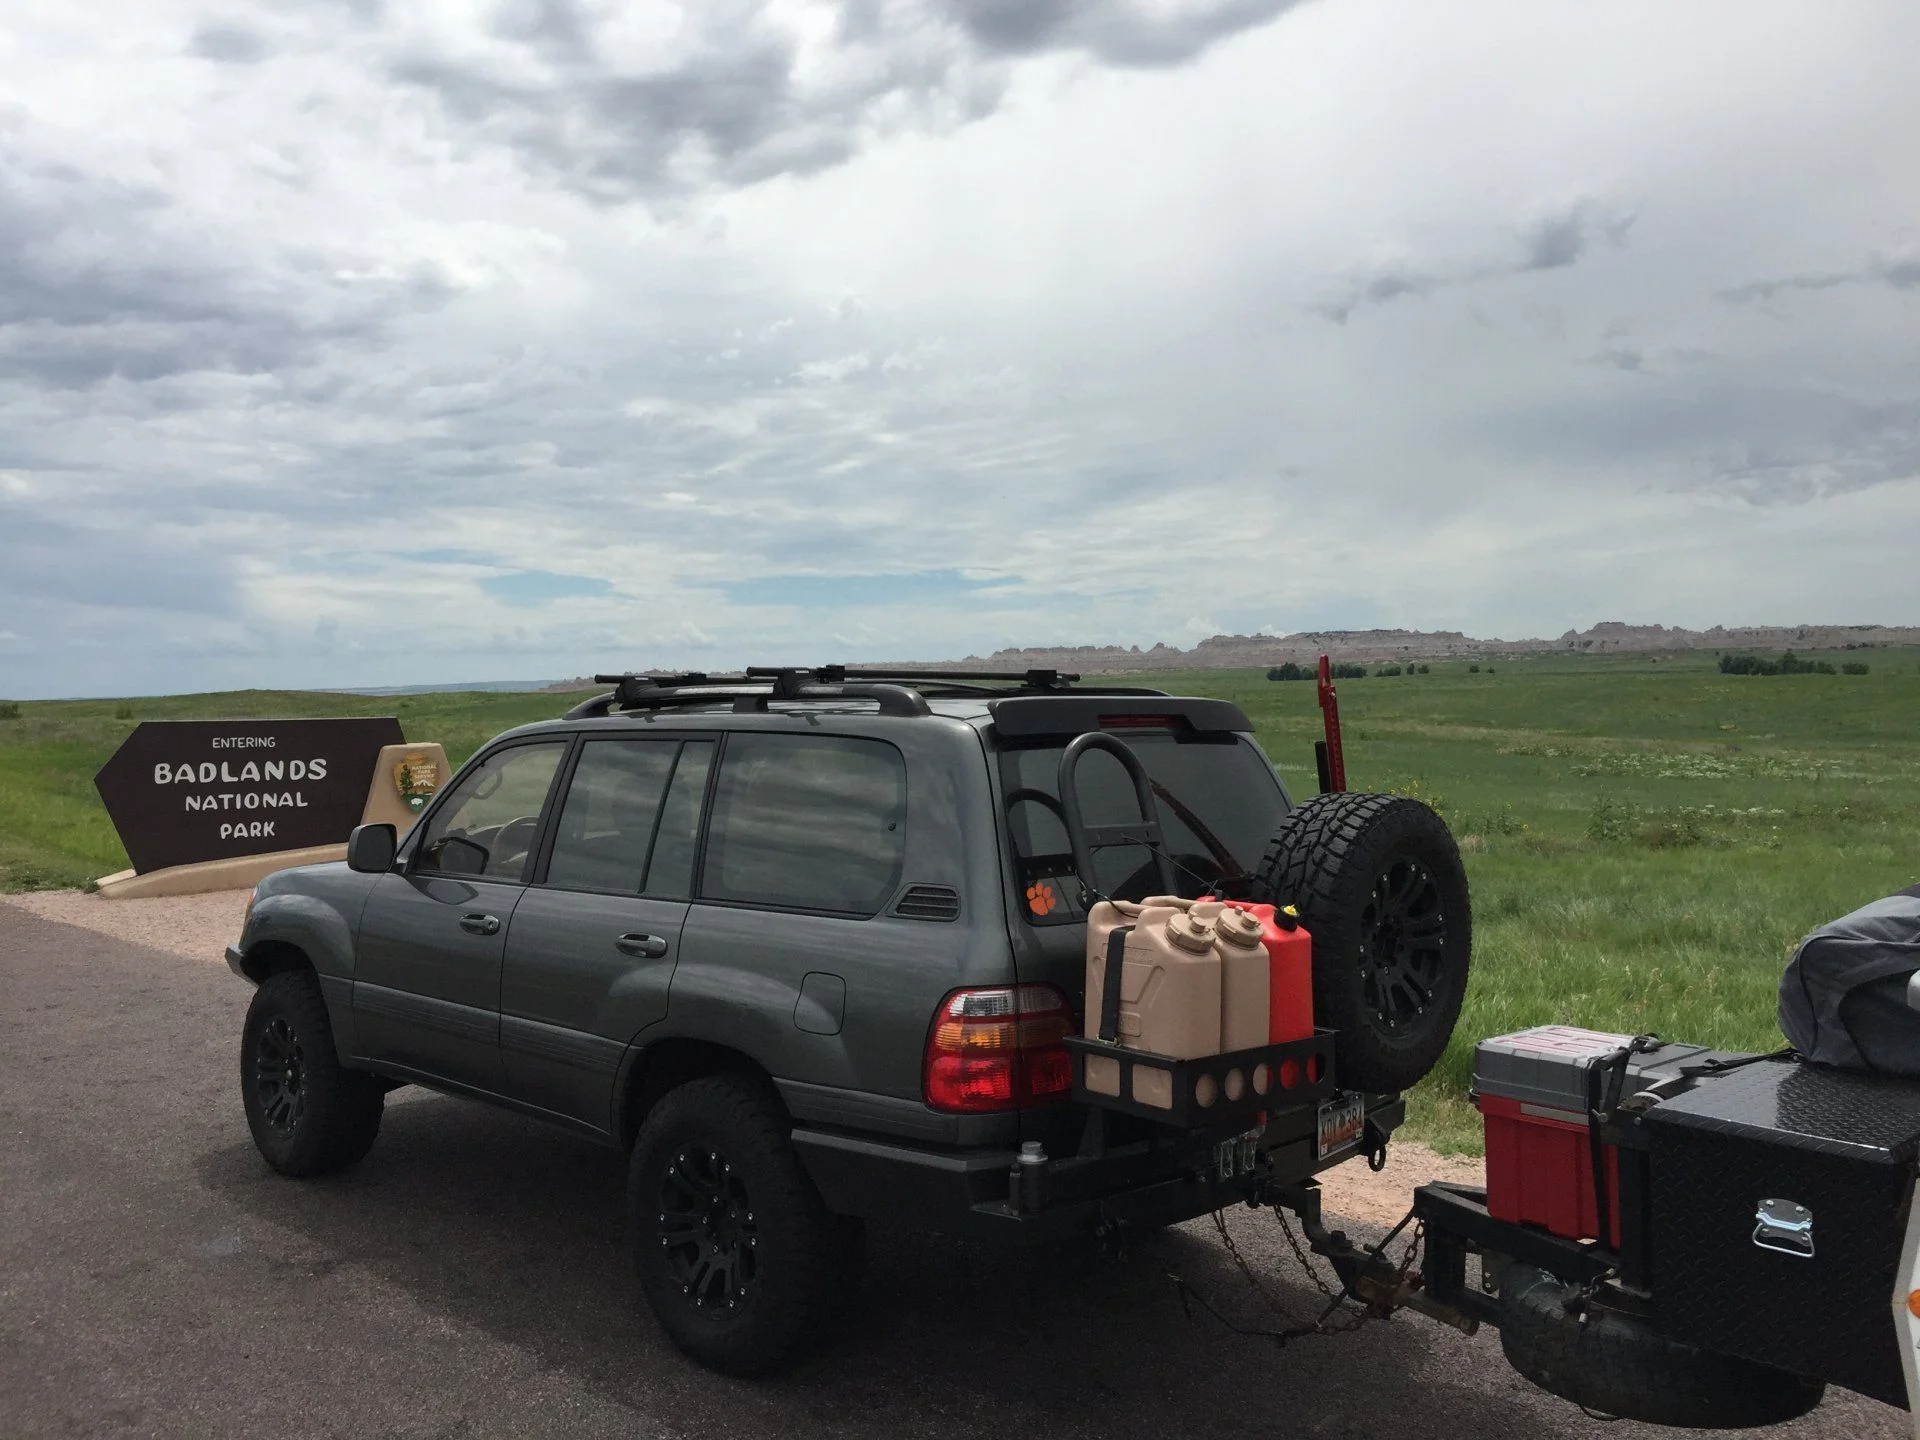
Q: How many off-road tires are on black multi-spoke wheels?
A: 3